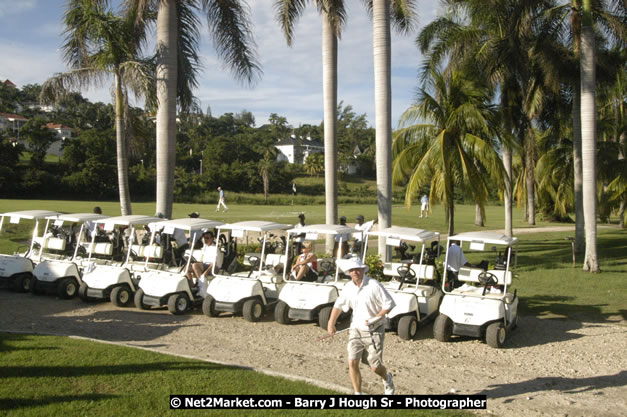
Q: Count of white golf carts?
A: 8